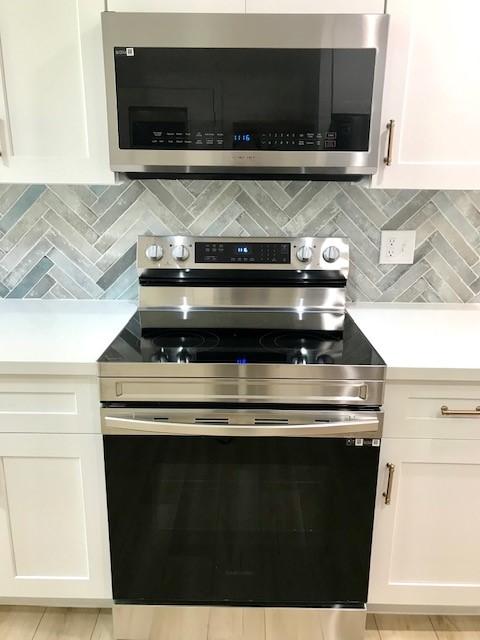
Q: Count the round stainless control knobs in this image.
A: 4